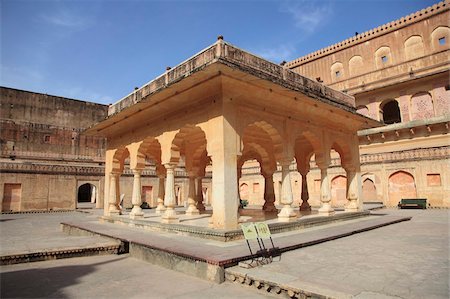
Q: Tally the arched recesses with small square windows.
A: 3